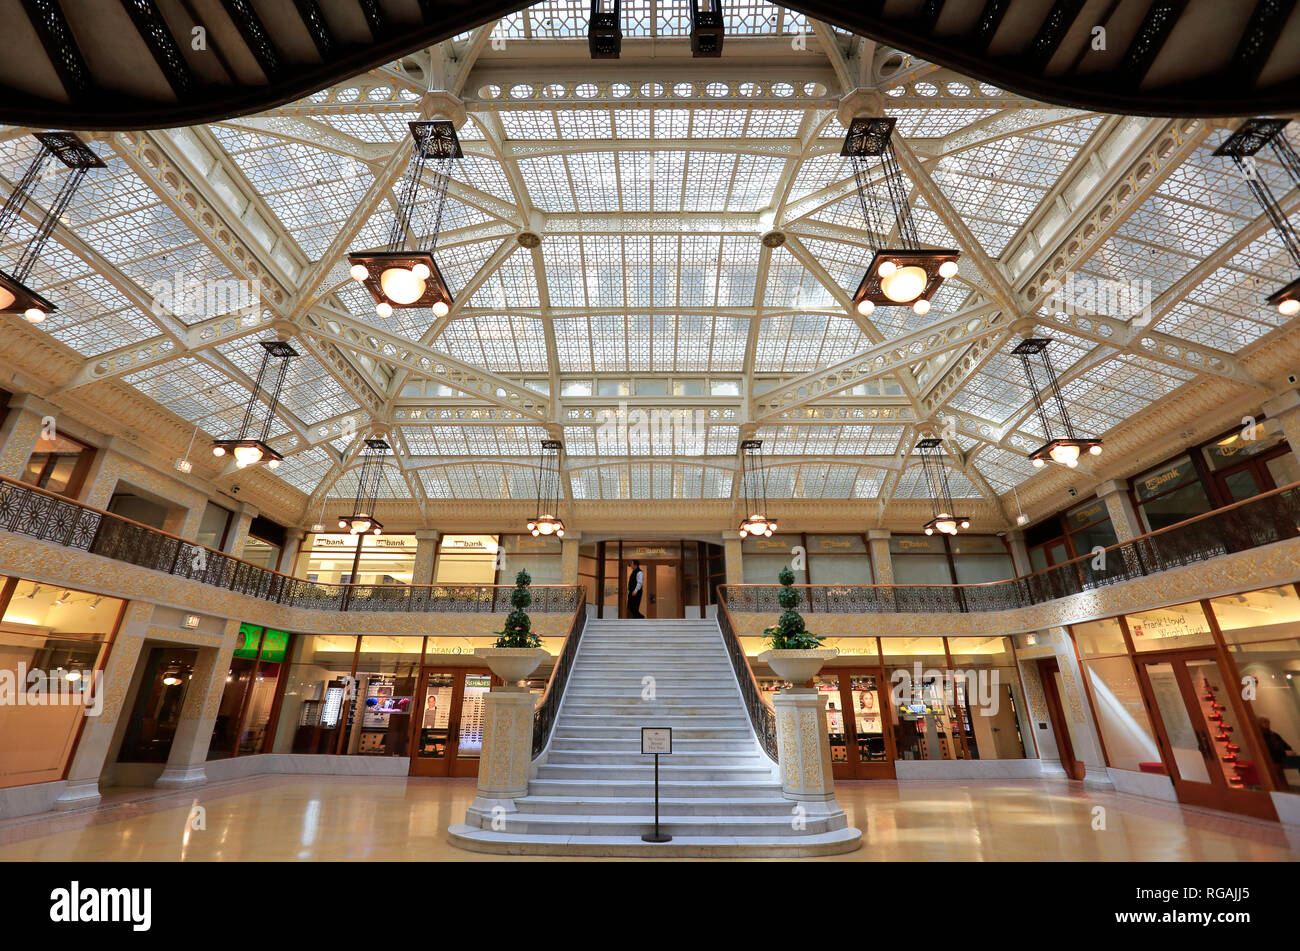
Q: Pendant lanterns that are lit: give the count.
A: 10